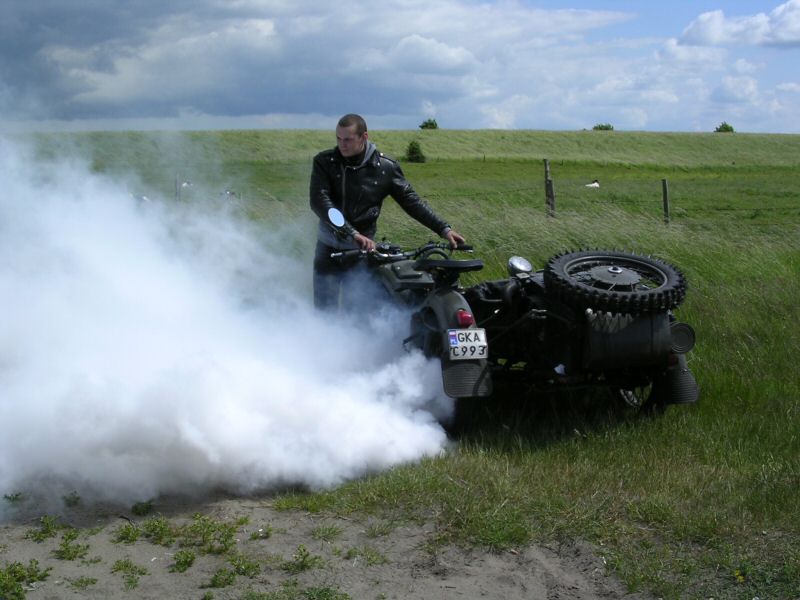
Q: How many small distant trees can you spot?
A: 4